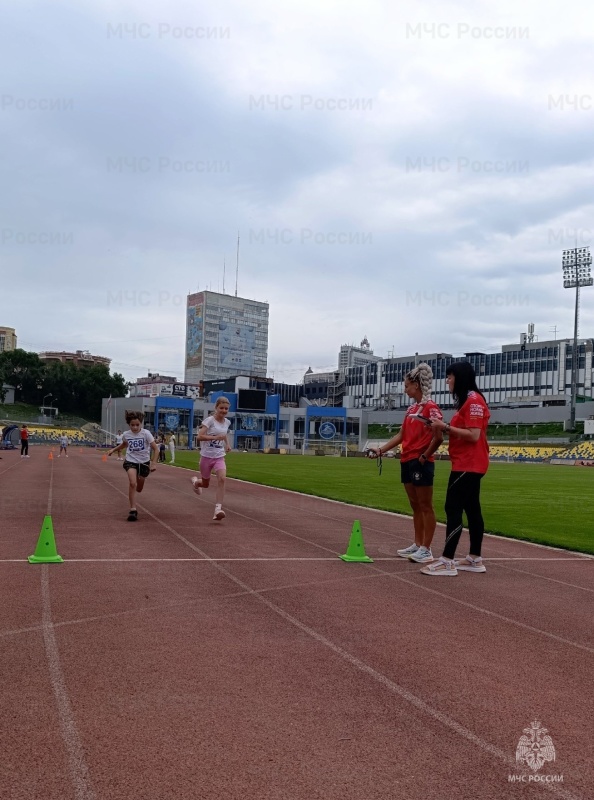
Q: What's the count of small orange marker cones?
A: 4